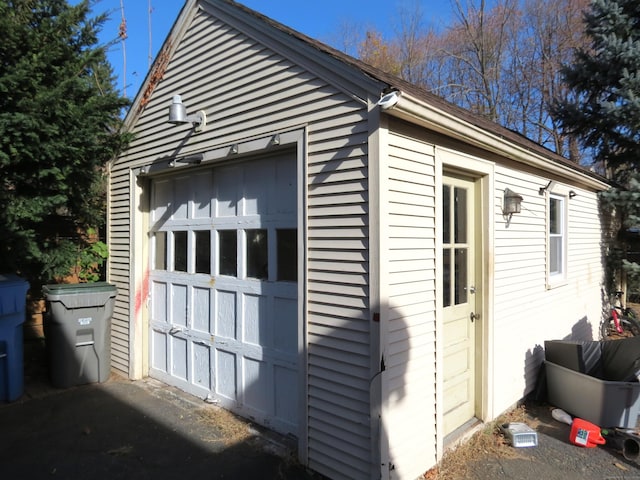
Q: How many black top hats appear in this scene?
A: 0